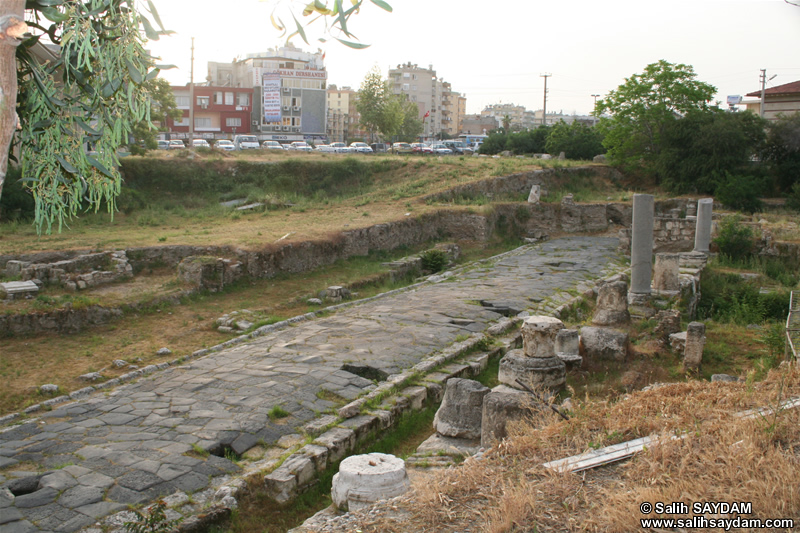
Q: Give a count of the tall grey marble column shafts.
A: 2